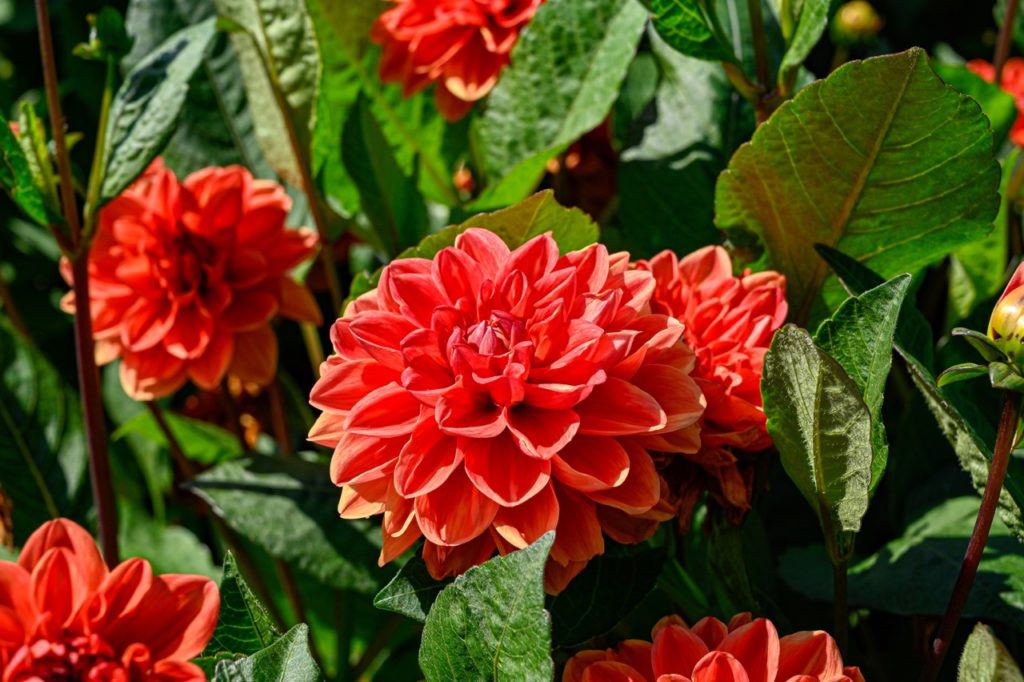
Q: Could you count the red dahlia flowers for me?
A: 7